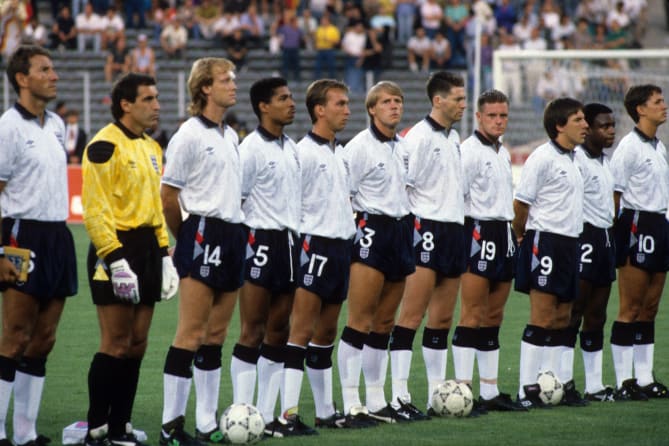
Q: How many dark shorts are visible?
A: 11